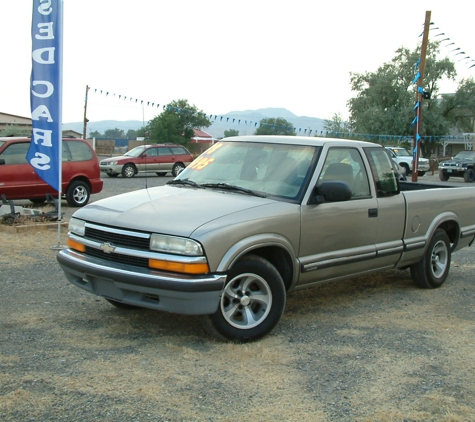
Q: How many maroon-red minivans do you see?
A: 1